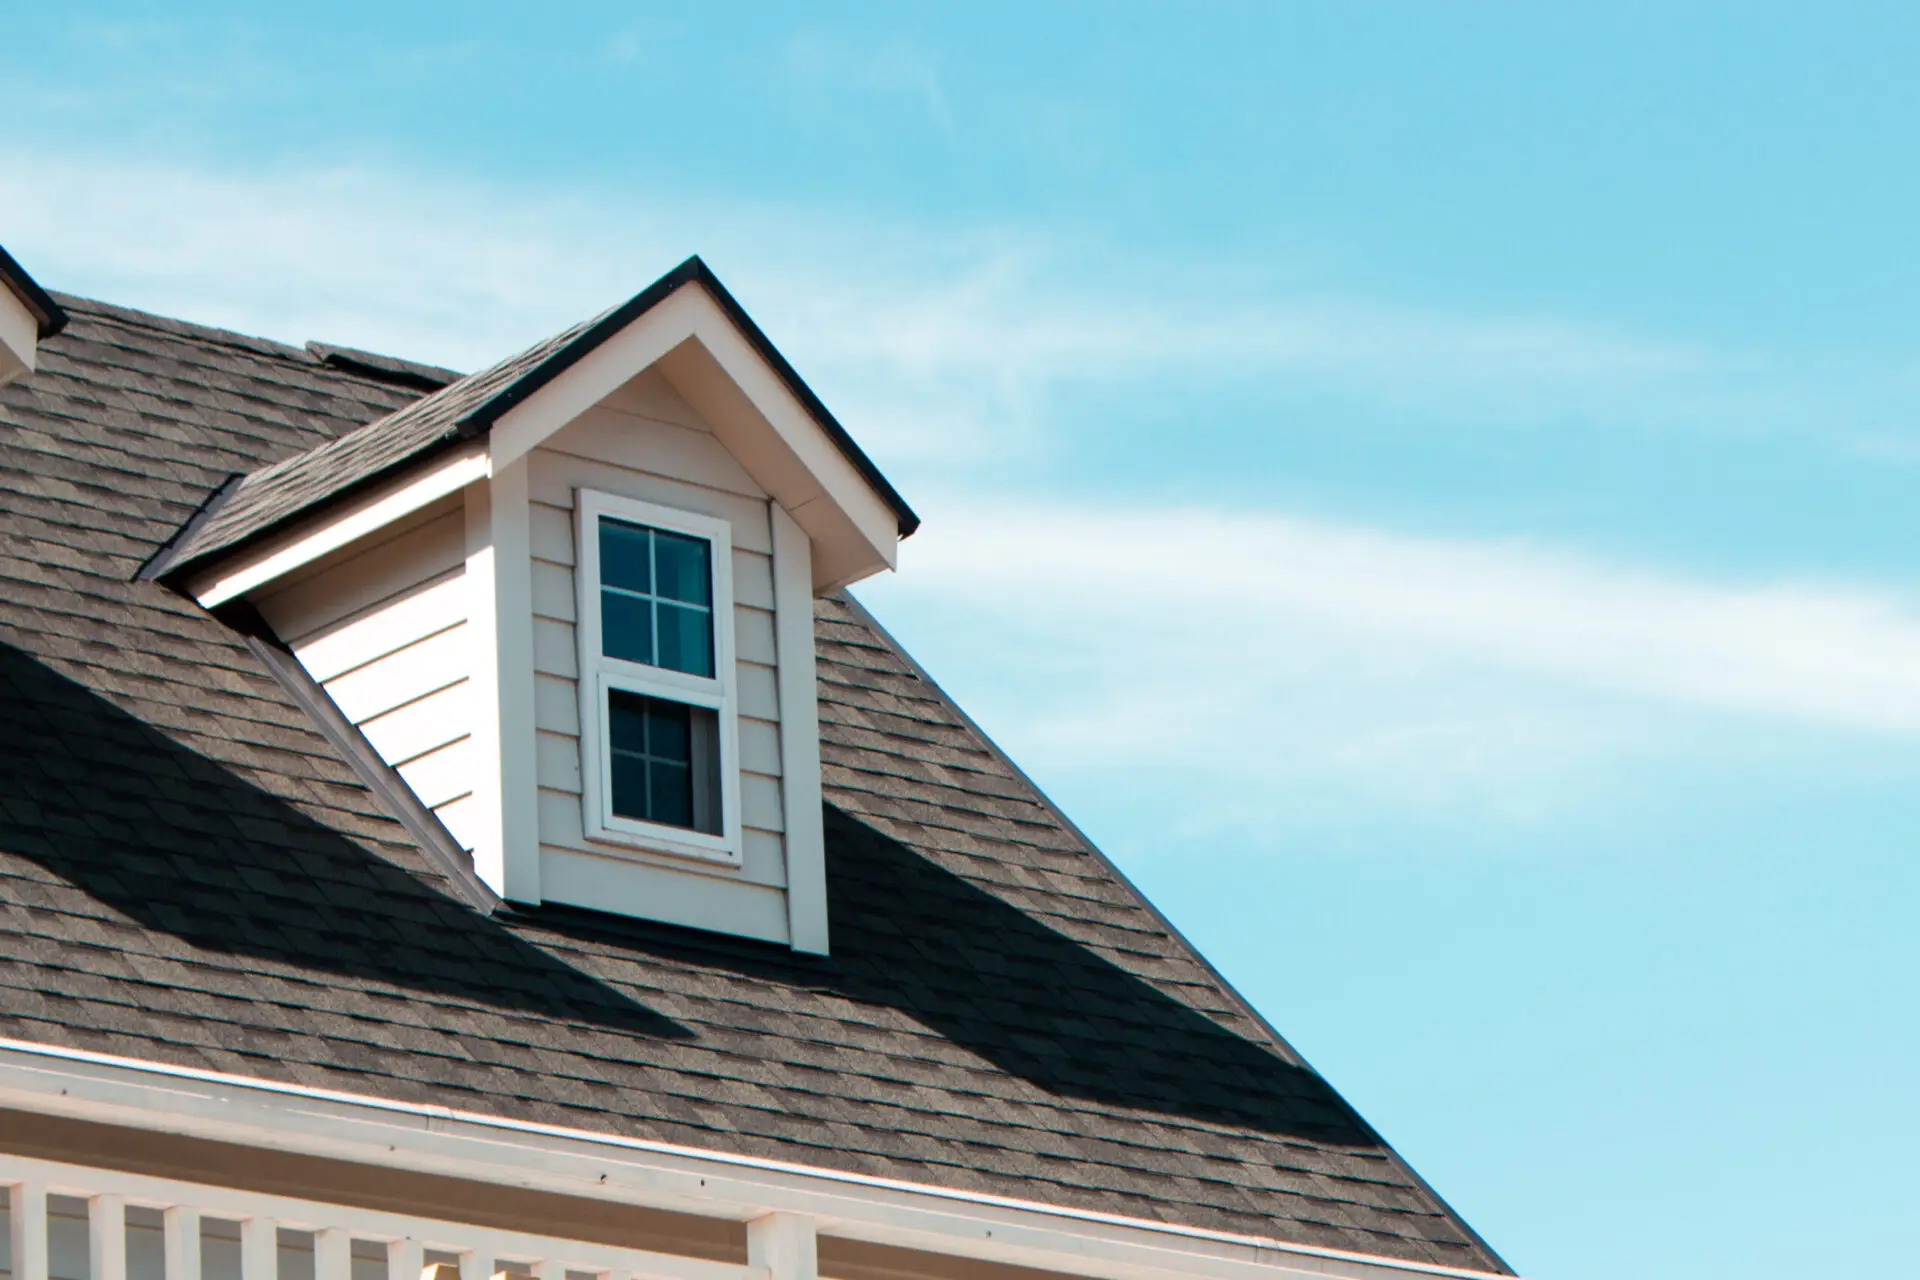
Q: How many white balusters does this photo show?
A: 9